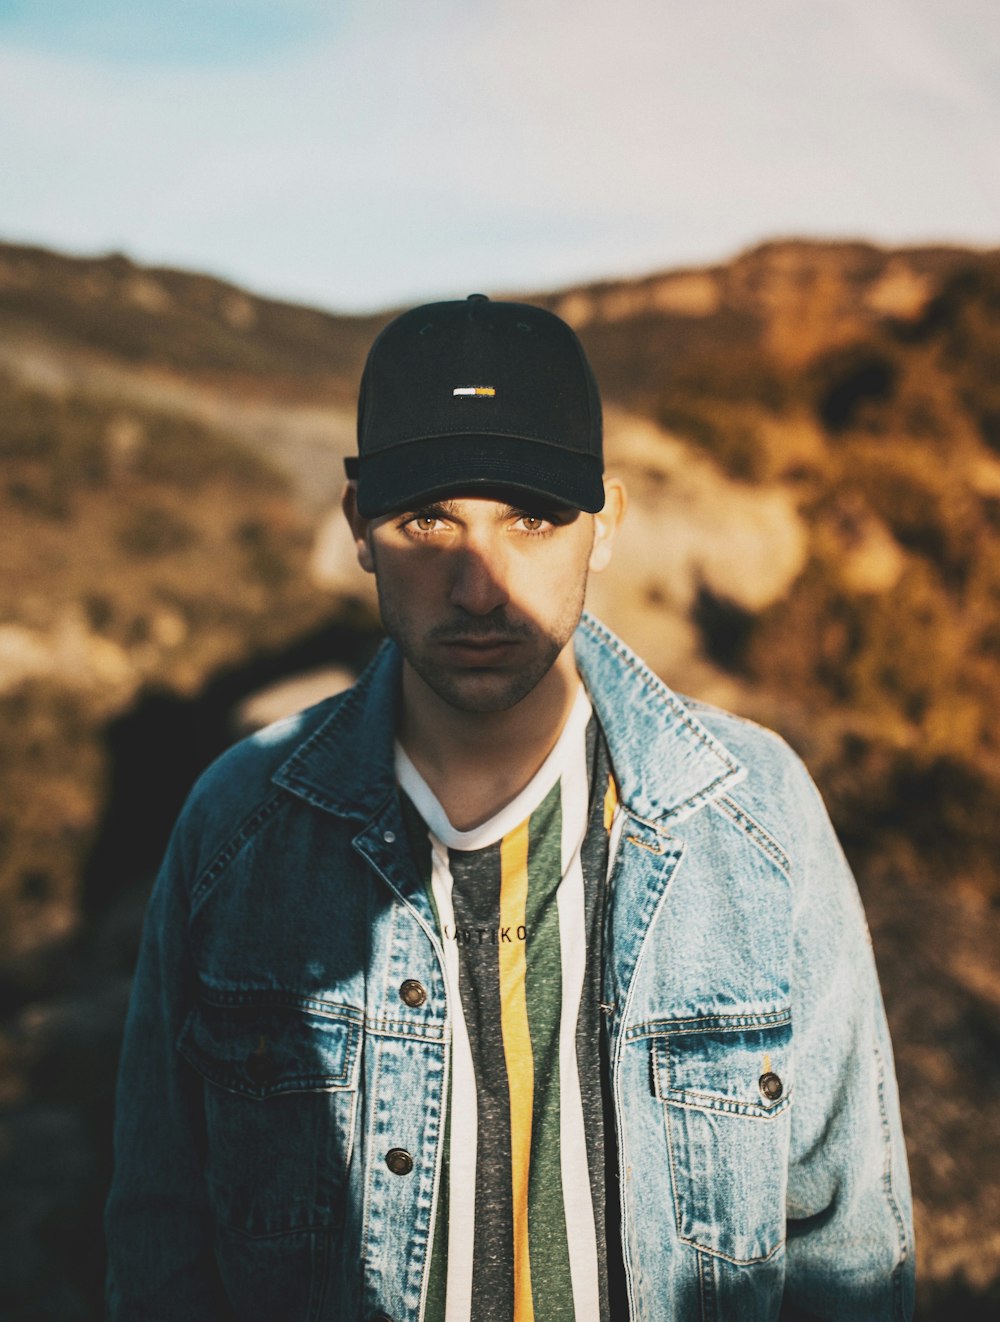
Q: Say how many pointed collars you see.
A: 2